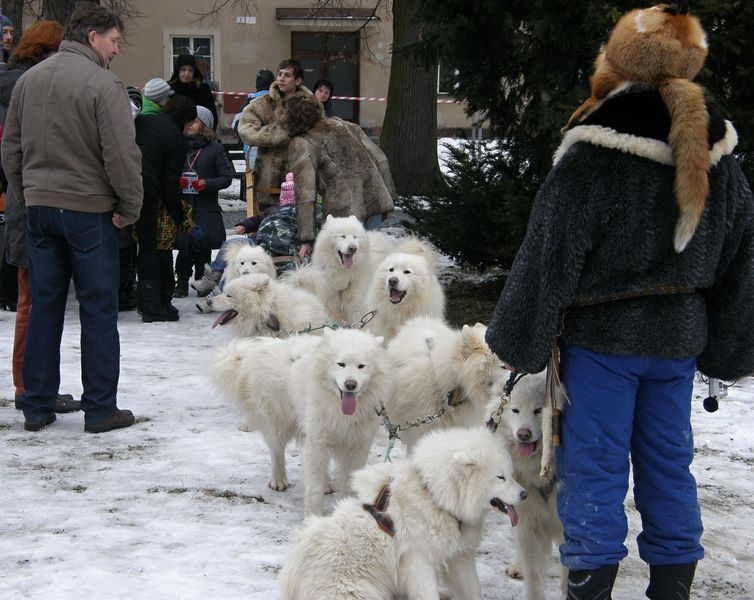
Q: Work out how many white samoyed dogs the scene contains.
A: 8